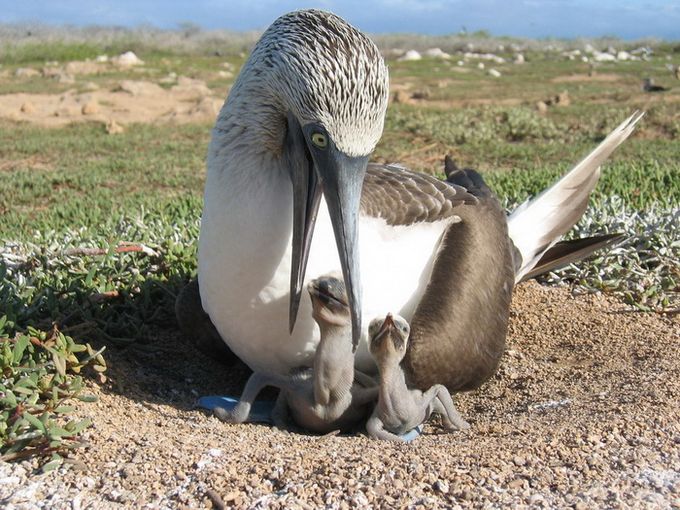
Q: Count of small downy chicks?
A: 2